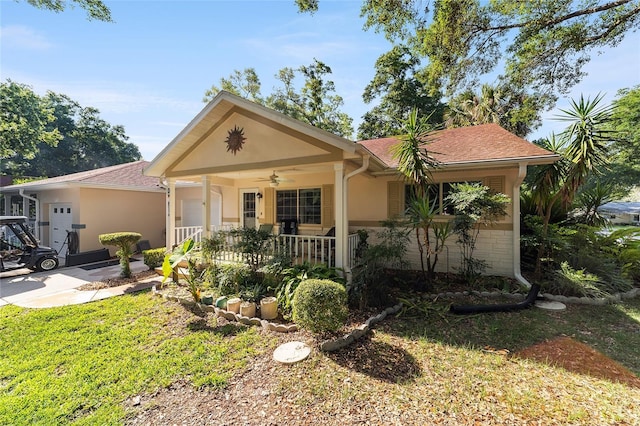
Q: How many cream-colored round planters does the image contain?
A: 3